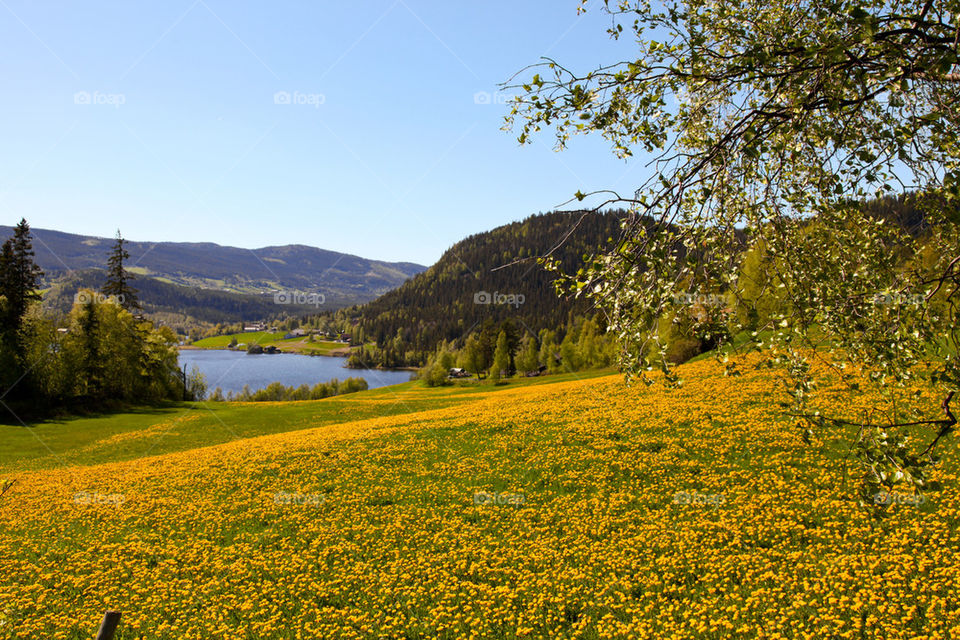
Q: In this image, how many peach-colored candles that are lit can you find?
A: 0